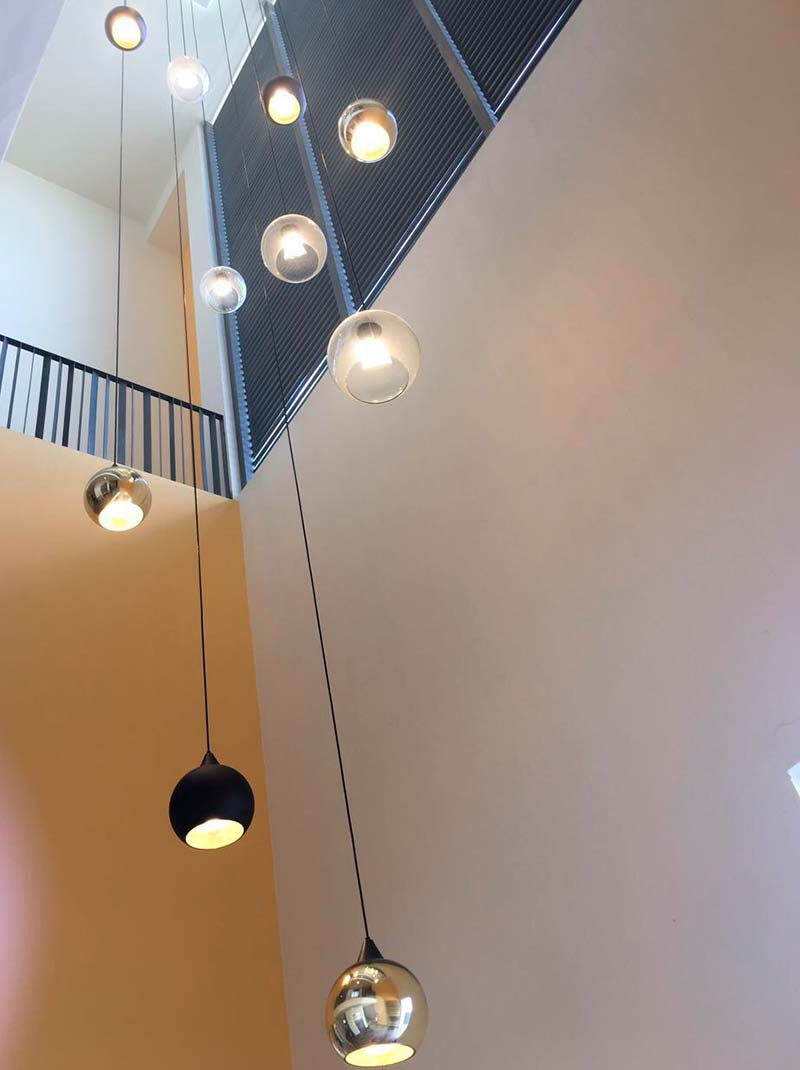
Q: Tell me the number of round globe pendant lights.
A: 10